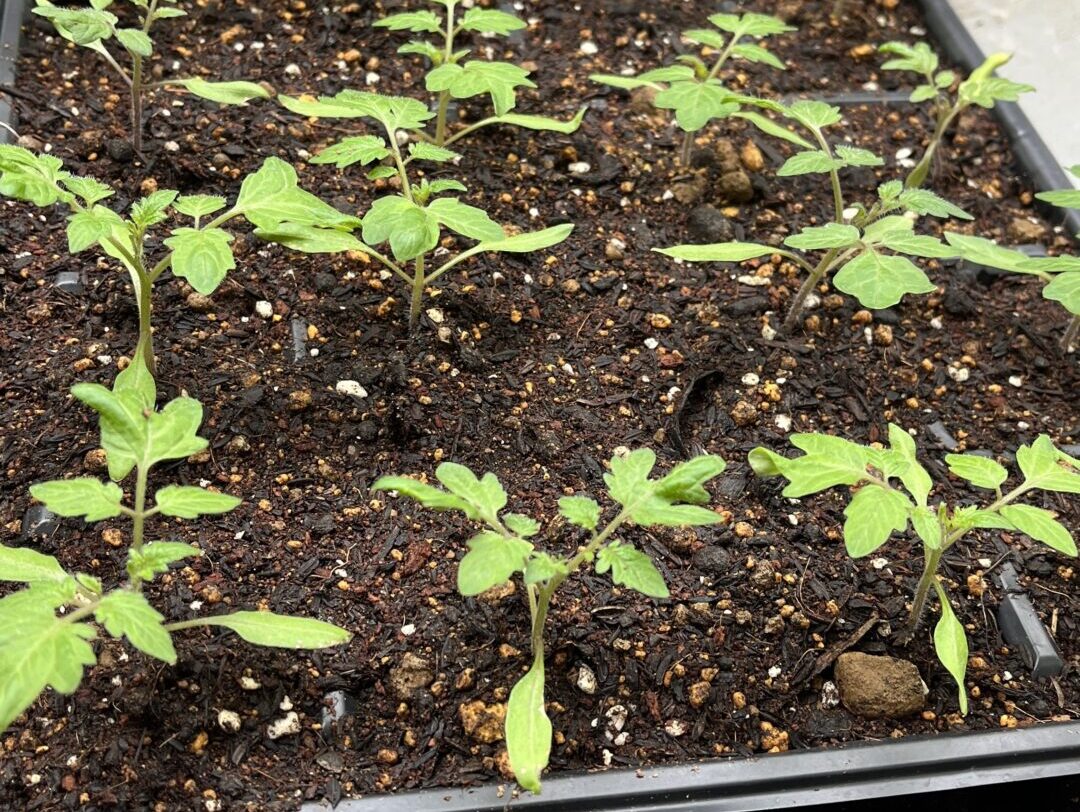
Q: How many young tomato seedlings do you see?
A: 11